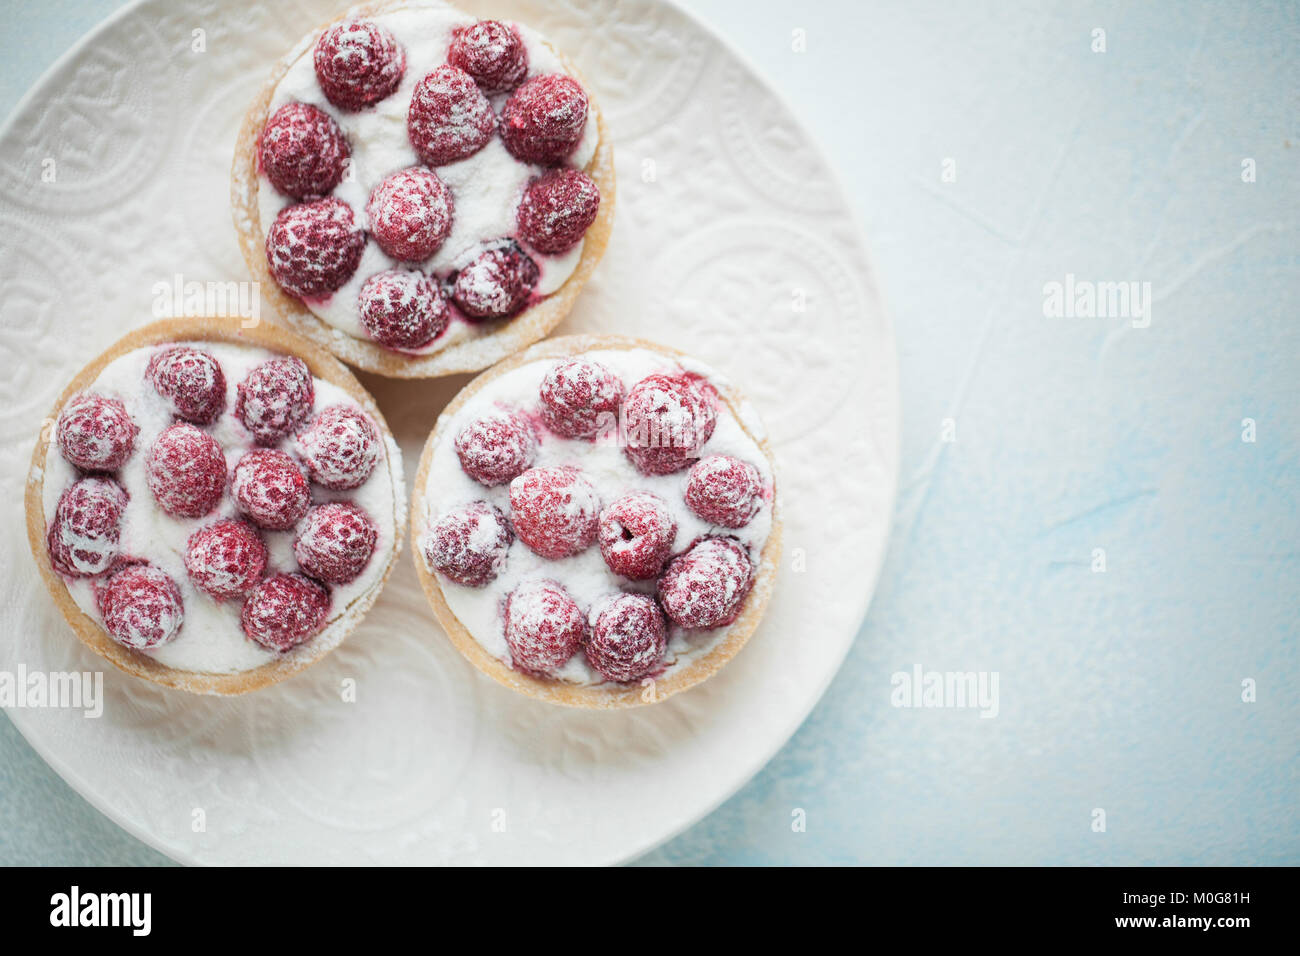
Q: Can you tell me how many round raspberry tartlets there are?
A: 3